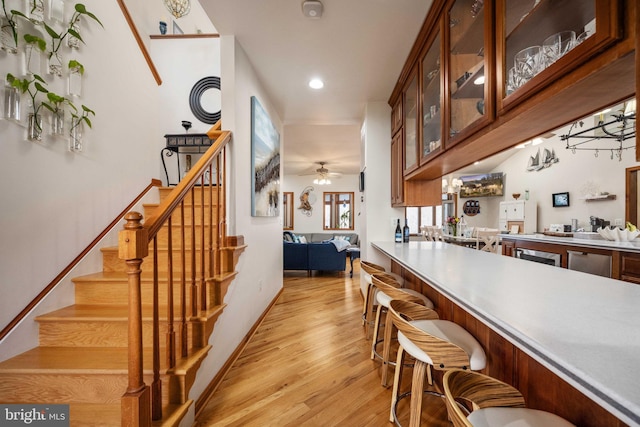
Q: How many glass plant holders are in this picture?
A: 11